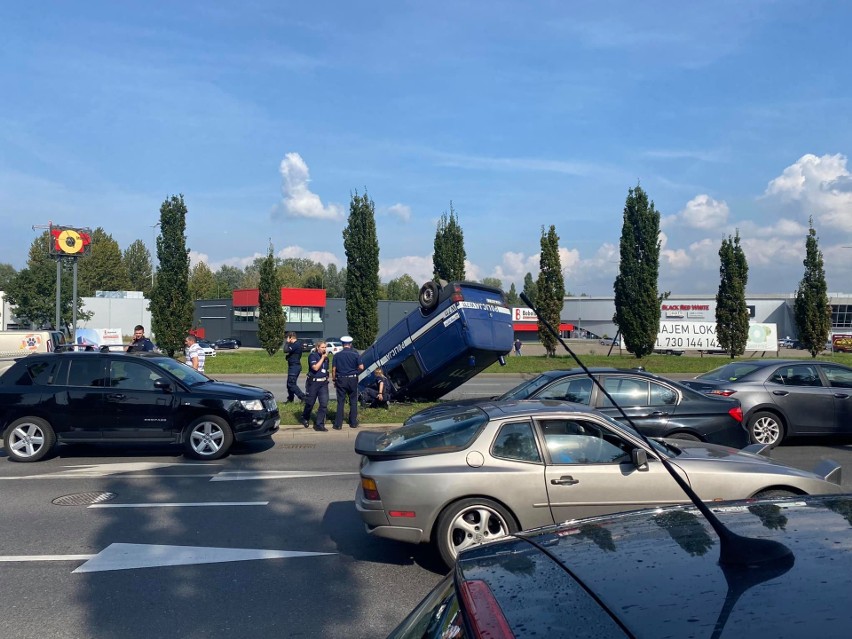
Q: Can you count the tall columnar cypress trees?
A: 8